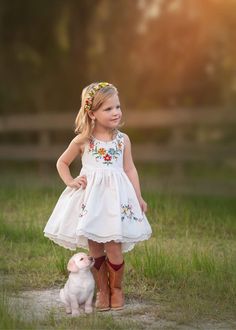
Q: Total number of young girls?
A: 1